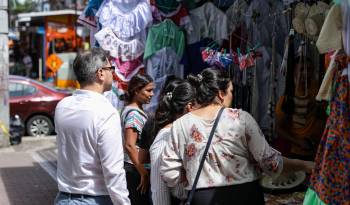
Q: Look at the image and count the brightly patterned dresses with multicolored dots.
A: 1